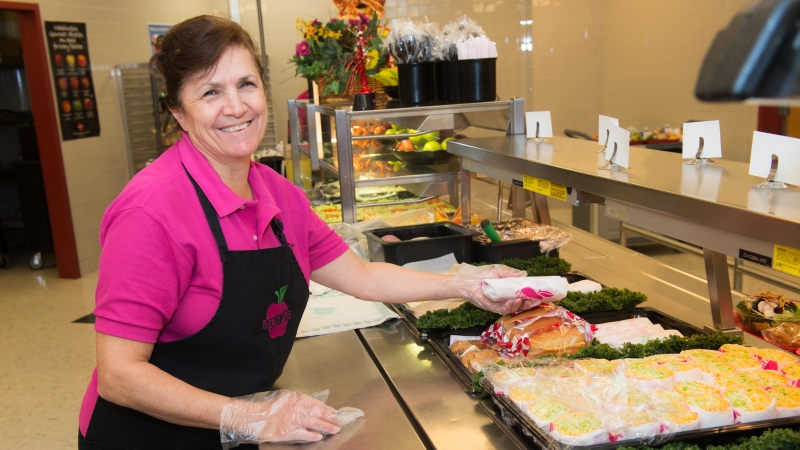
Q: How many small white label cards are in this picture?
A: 5